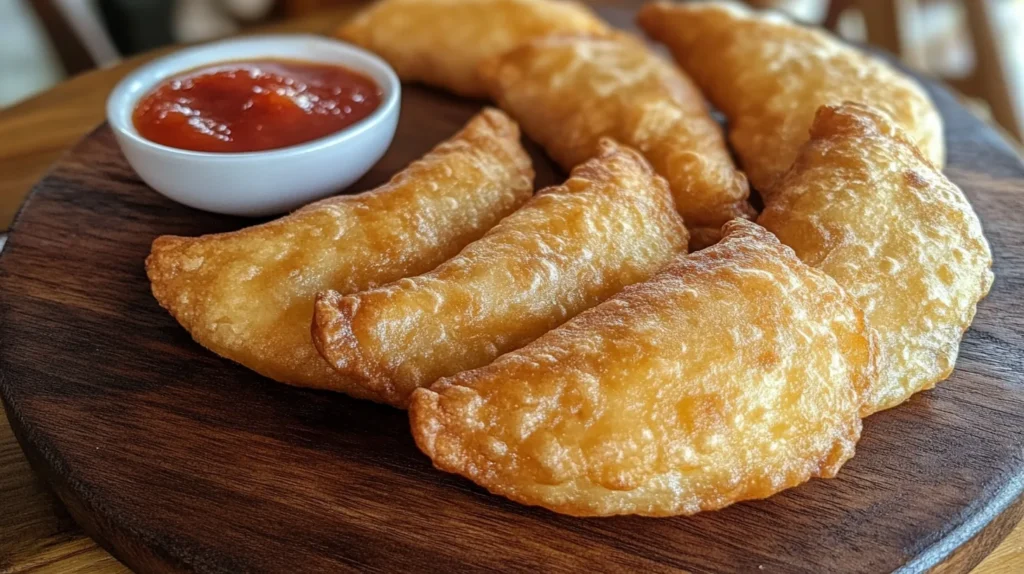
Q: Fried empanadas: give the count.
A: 7